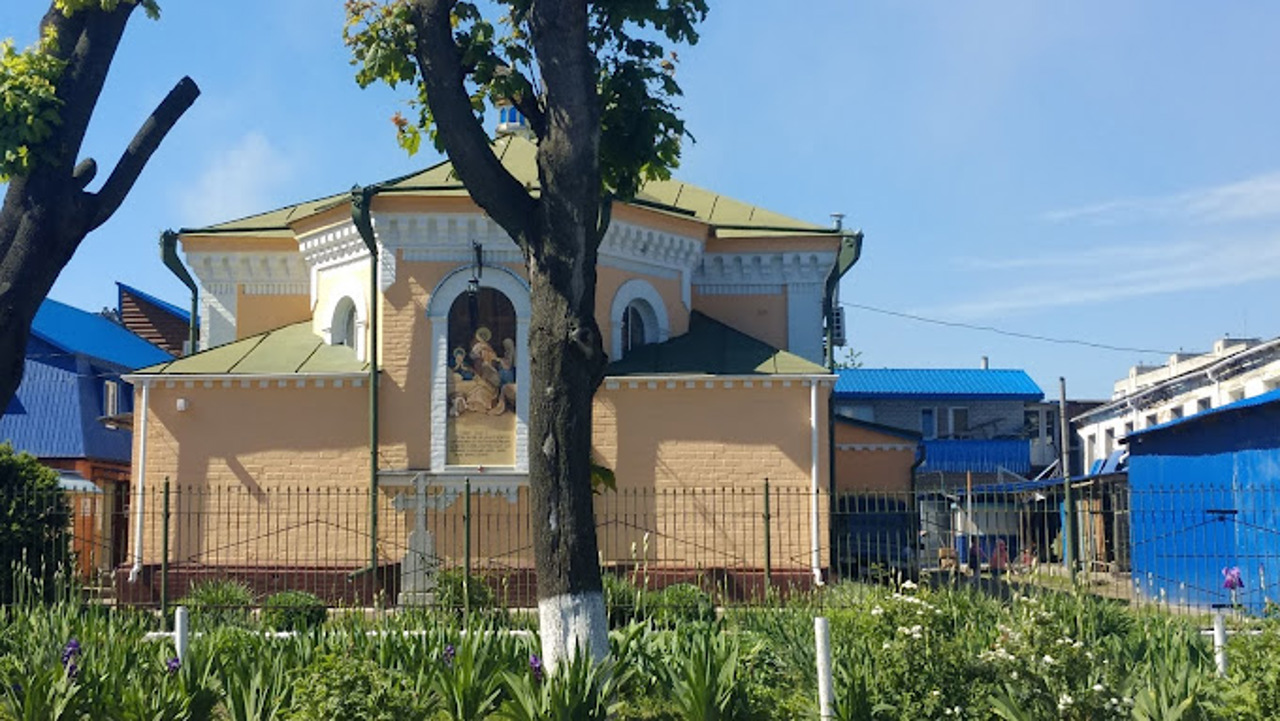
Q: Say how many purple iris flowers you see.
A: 5